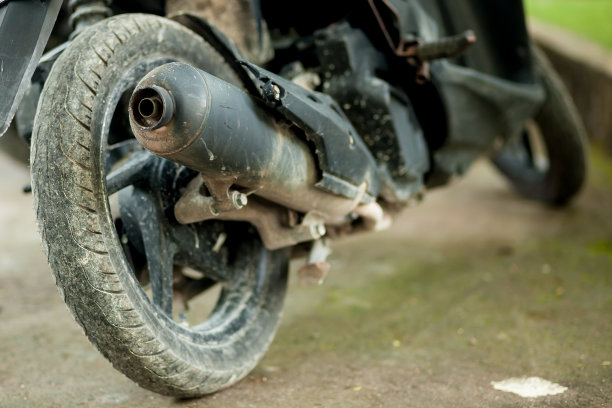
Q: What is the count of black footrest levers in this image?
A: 1